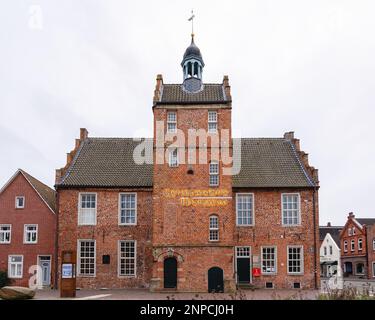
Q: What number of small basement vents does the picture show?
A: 2